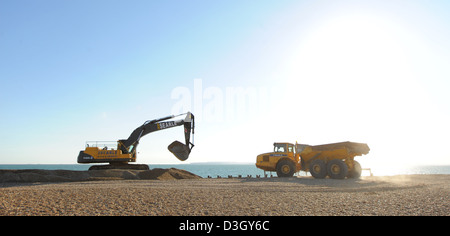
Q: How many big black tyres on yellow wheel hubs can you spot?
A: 3